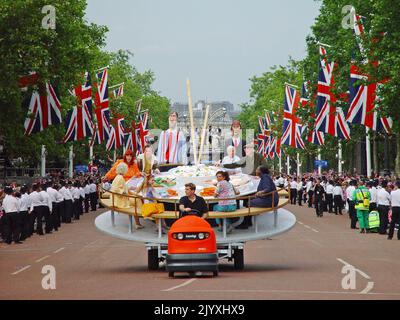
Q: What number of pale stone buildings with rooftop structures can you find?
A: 1